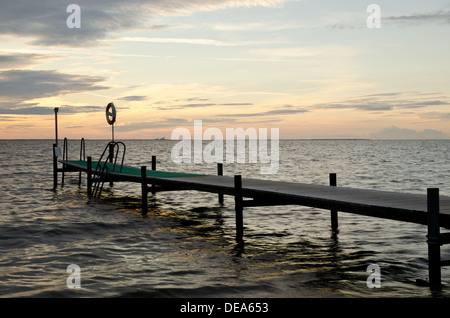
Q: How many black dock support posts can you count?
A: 9